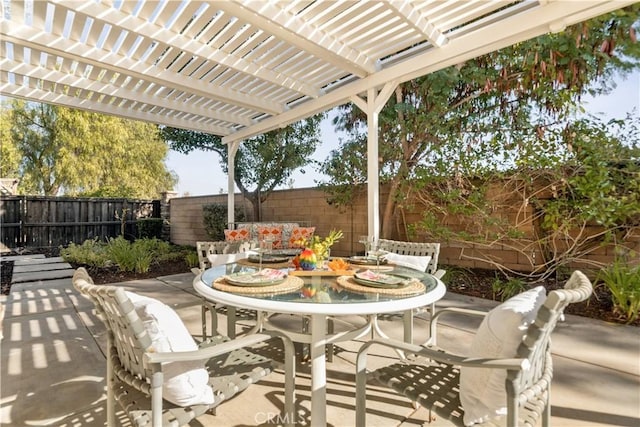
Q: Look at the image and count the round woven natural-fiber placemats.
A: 4